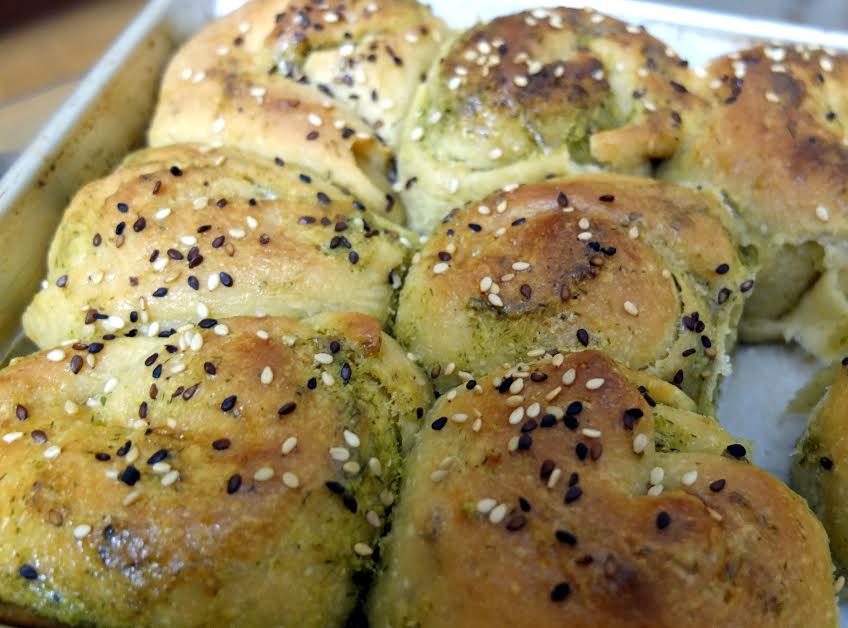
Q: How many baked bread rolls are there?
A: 8